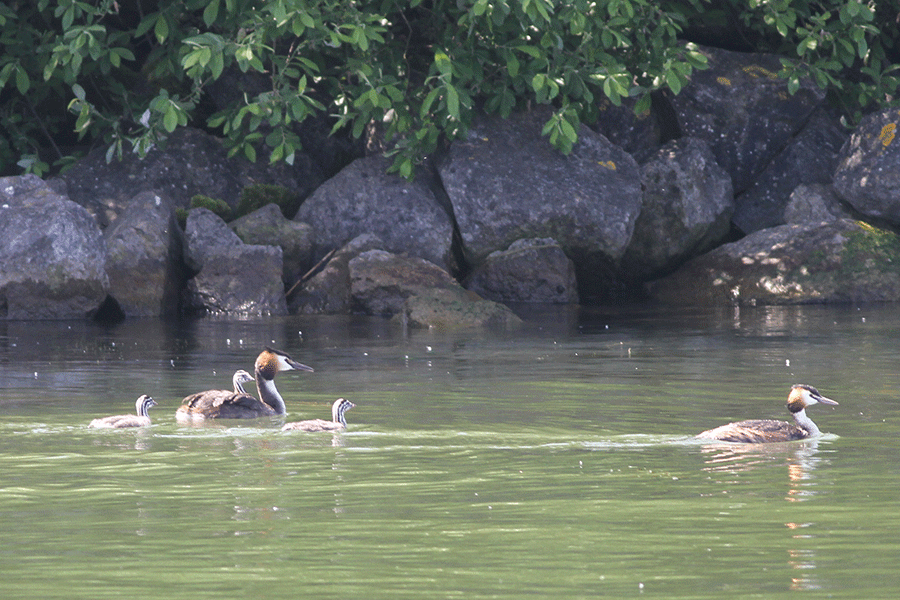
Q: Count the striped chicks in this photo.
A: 3